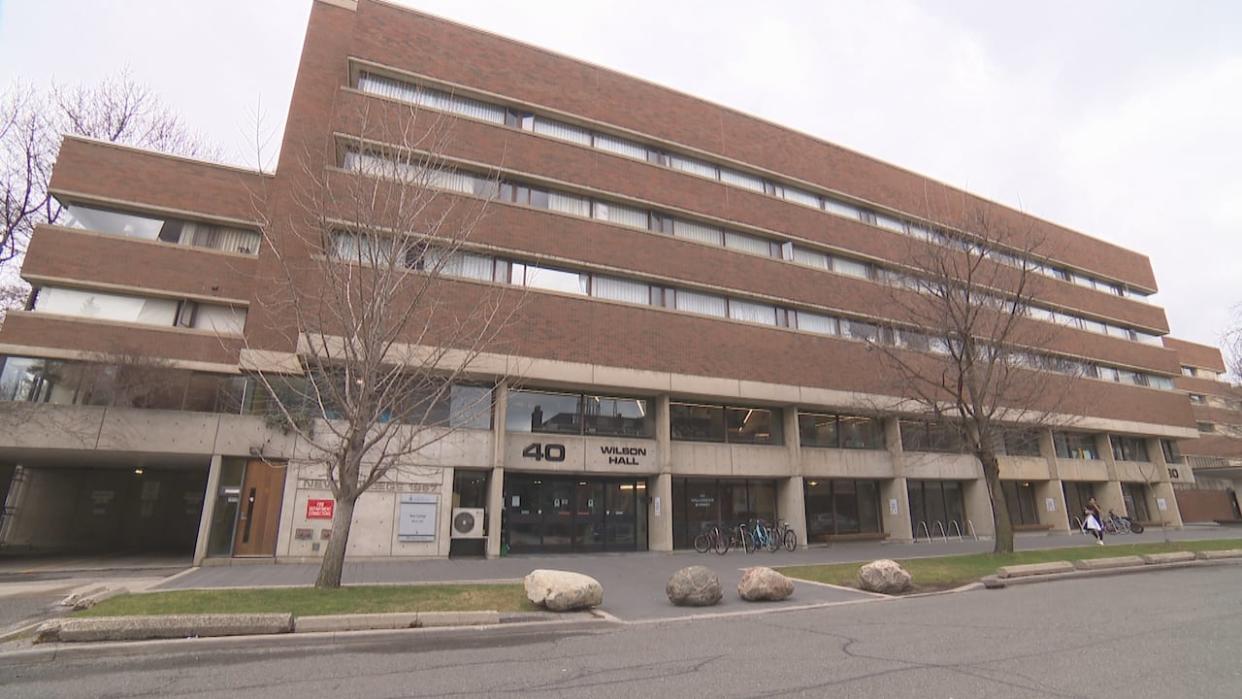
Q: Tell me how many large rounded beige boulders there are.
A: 4